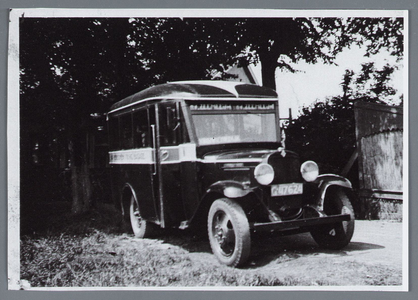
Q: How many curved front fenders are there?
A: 2